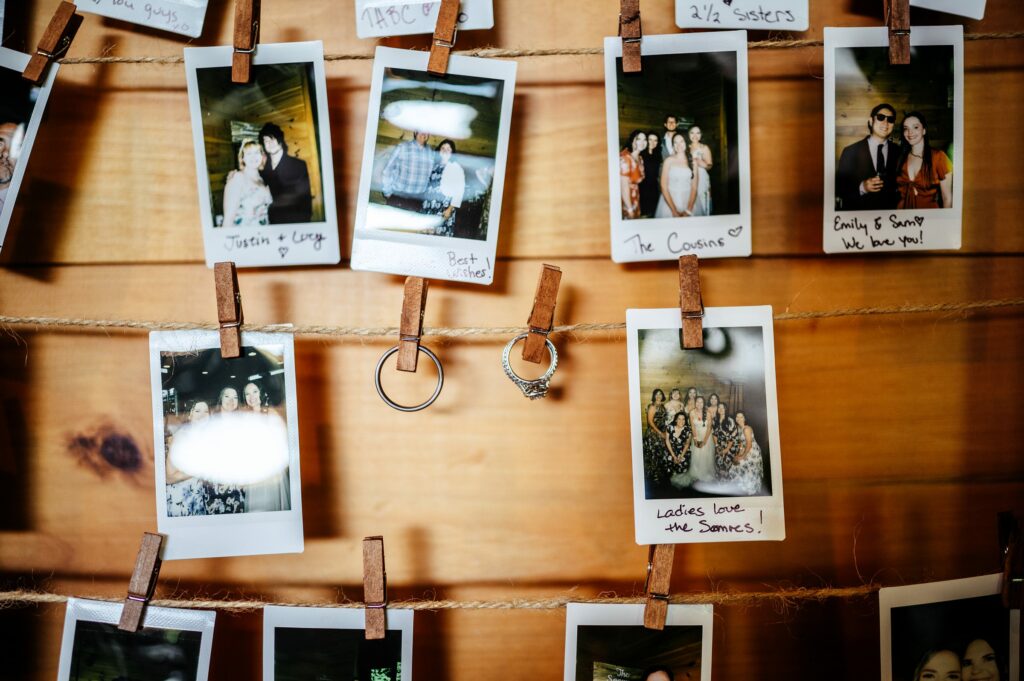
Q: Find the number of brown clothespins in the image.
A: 13